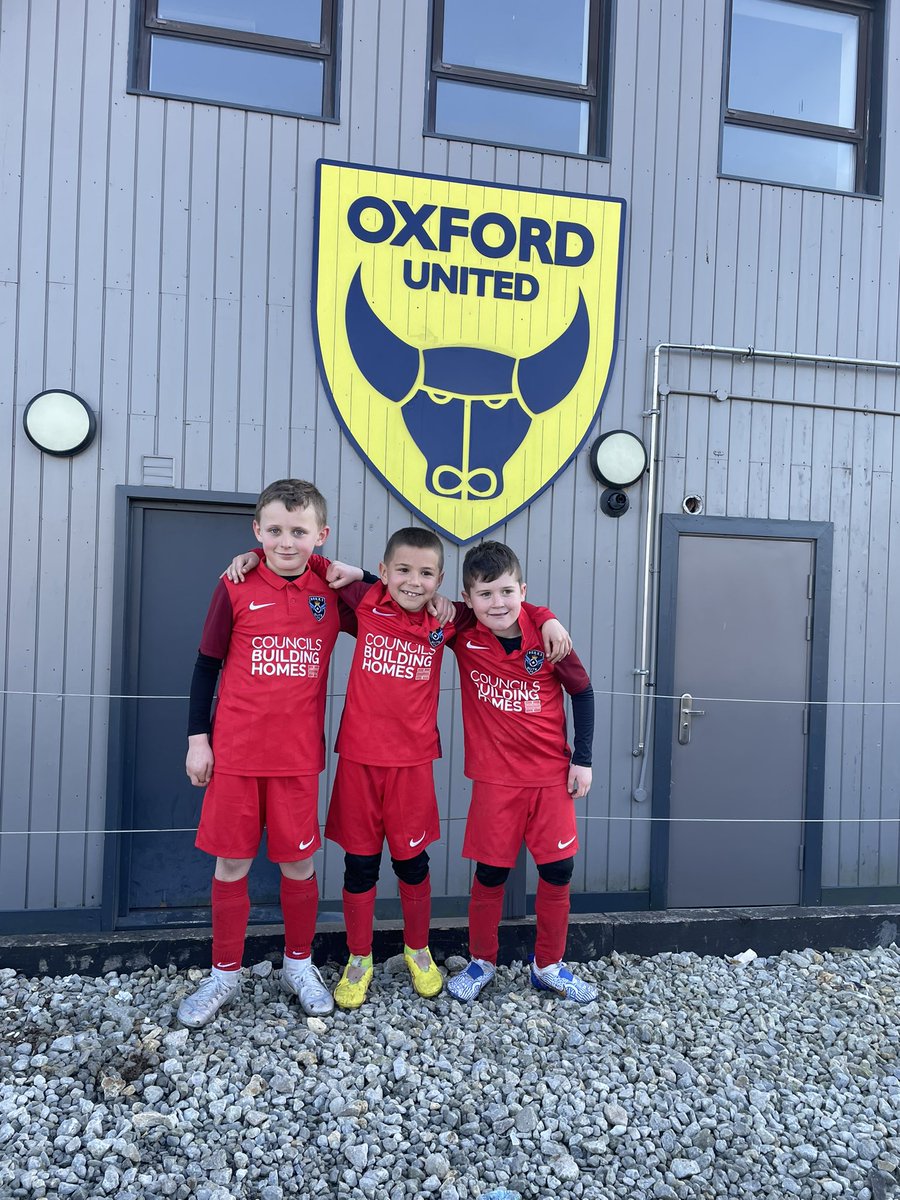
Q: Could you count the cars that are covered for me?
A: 0